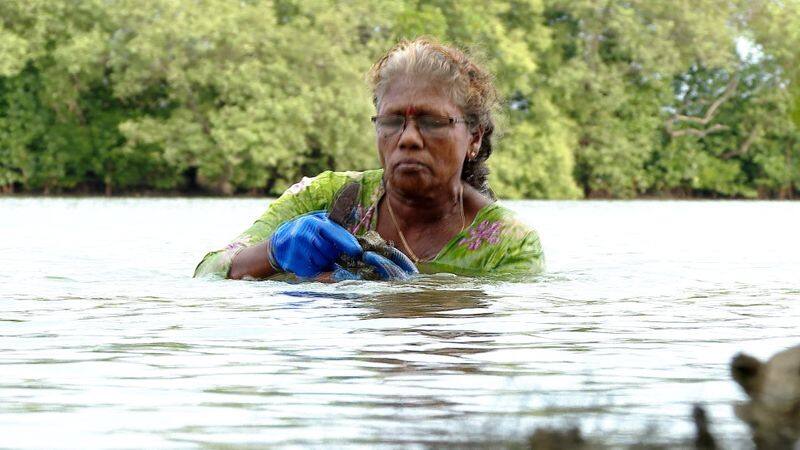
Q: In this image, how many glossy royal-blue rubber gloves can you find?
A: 2